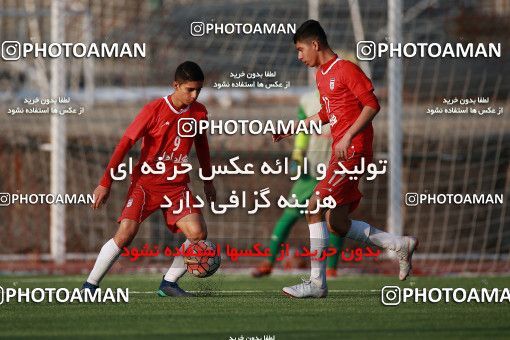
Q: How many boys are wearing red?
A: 2